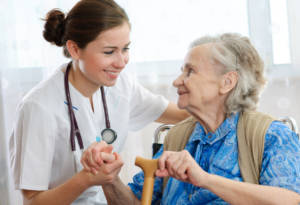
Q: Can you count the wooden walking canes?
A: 1